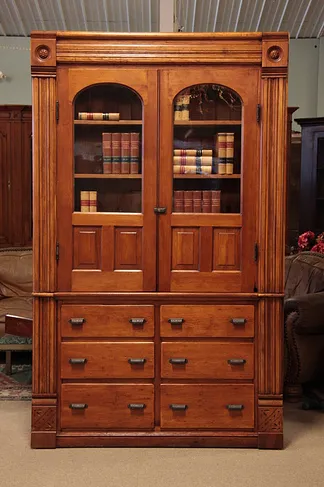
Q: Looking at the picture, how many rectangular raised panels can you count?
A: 4